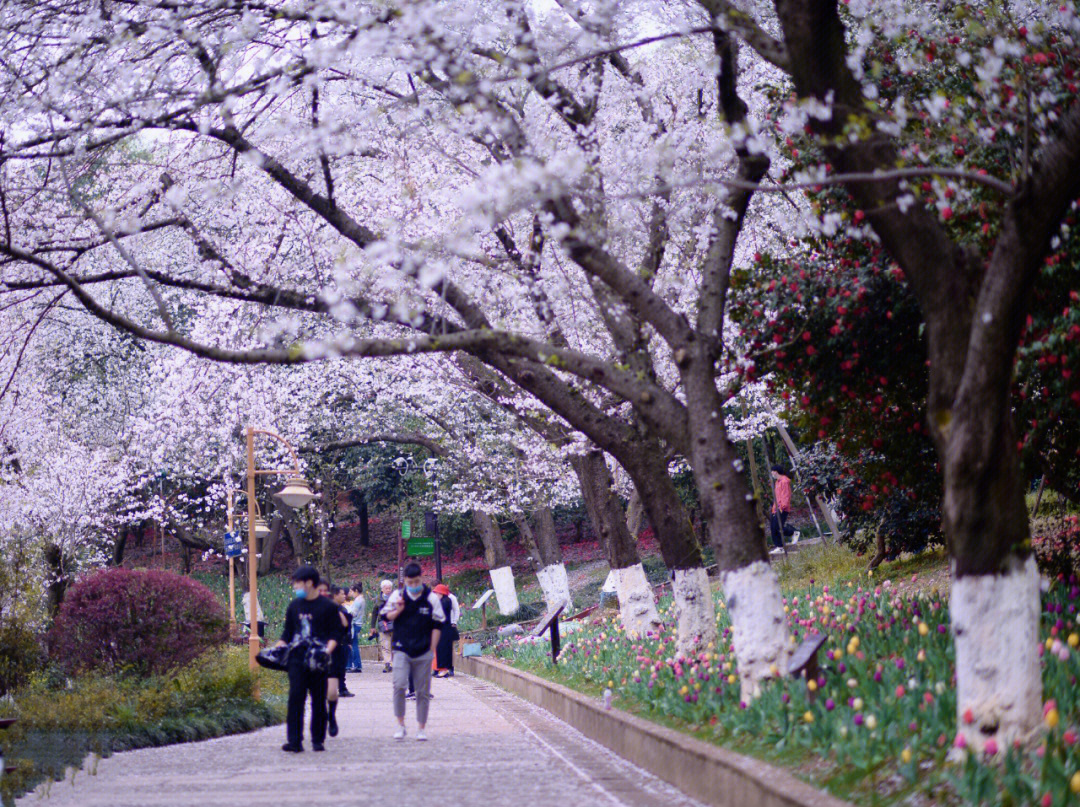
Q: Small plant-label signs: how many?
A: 3